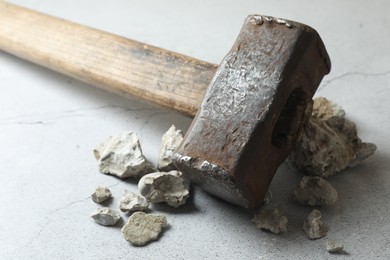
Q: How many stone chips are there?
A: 12